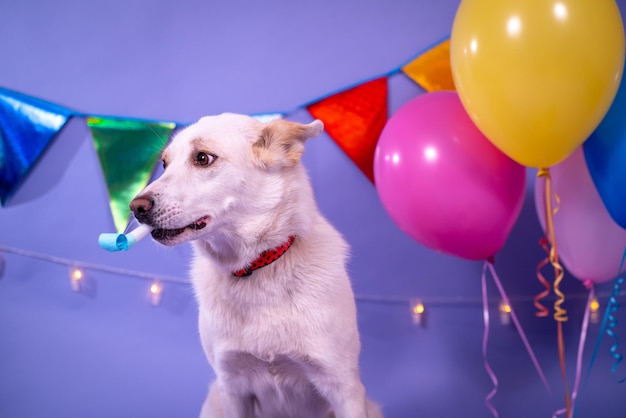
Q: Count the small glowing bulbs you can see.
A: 5